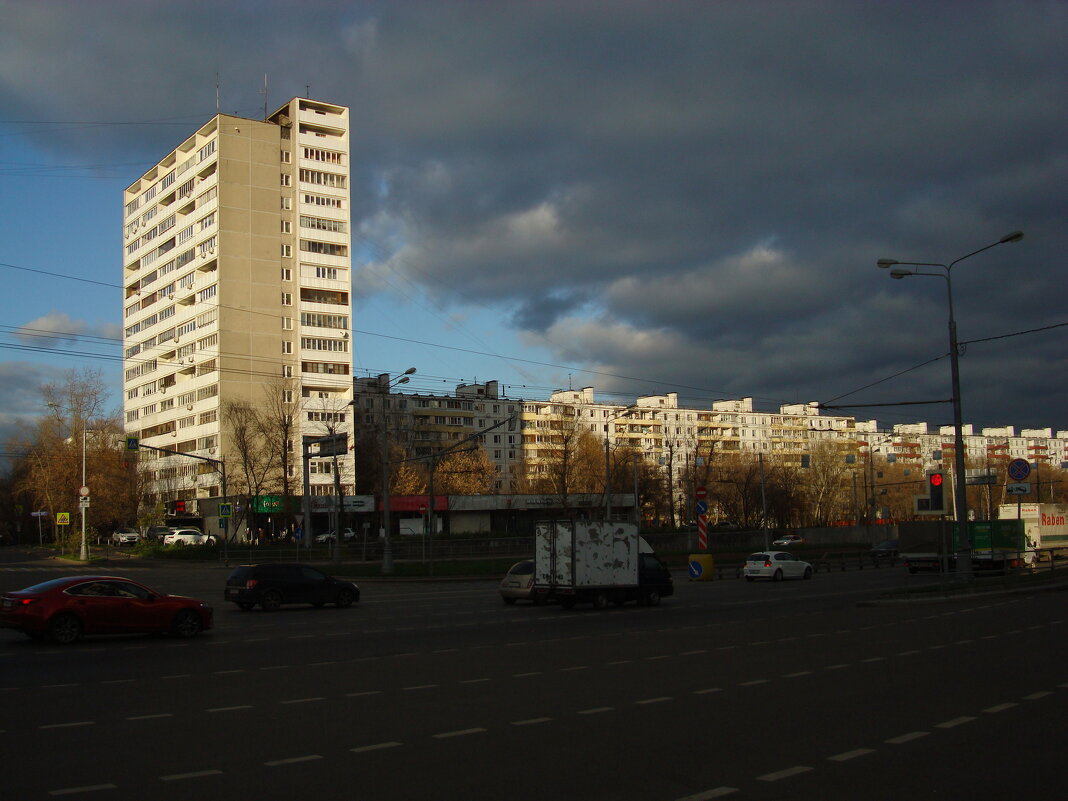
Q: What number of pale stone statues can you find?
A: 0